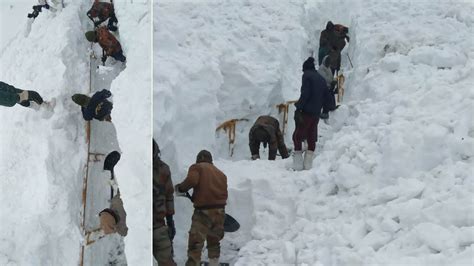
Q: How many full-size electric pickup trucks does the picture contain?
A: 0